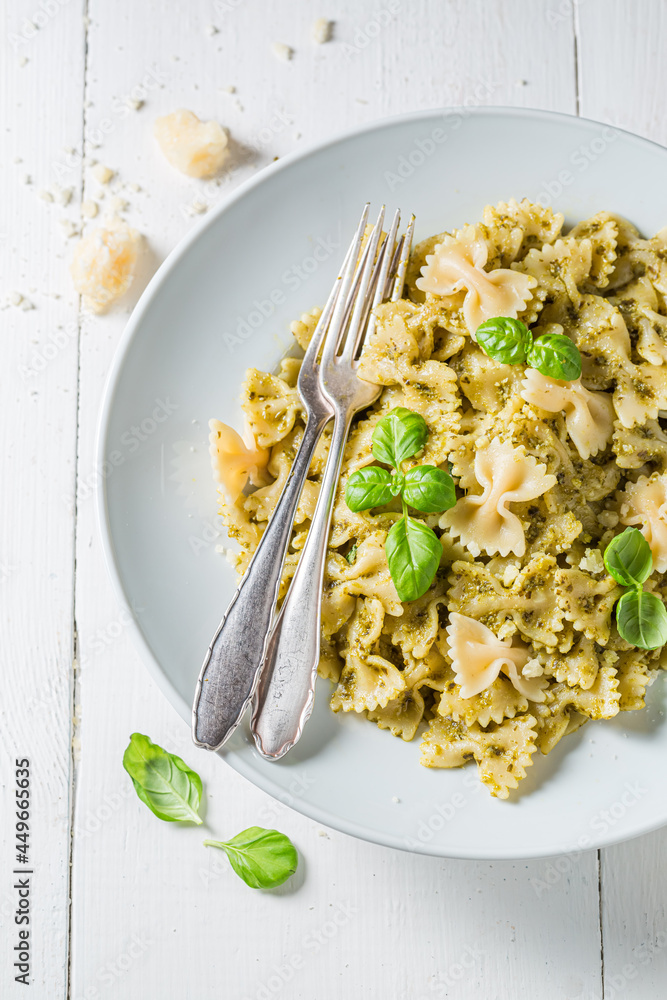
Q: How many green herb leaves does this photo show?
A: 10